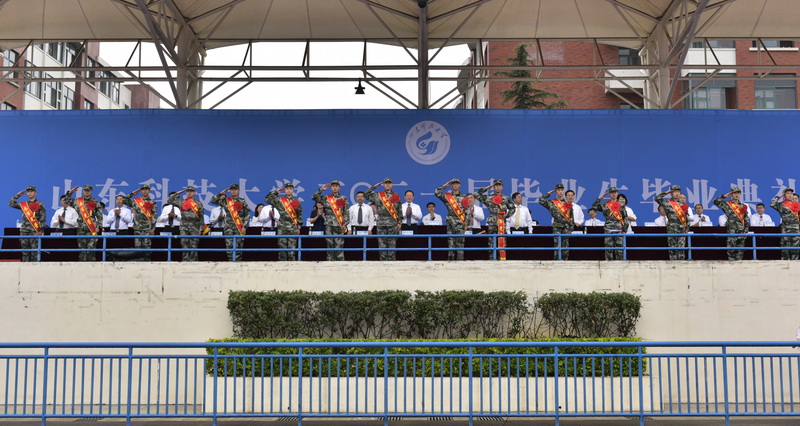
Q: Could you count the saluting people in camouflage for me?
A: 15